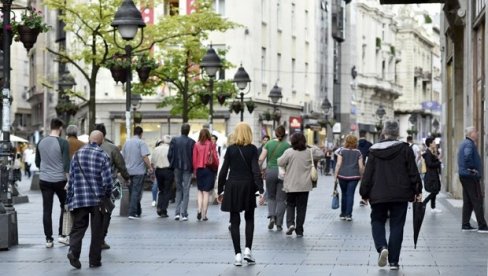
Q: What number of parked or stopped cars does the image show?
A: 0